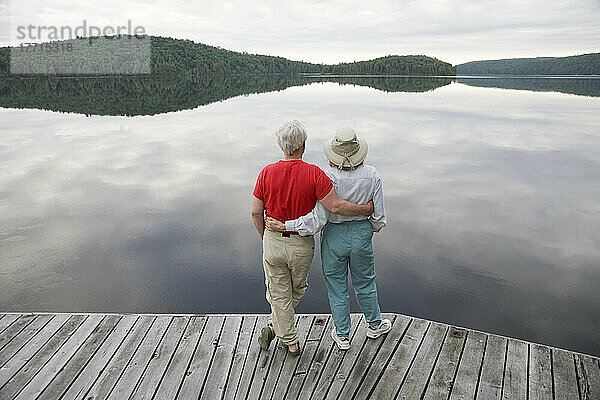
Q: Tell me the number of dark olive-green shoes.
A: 2